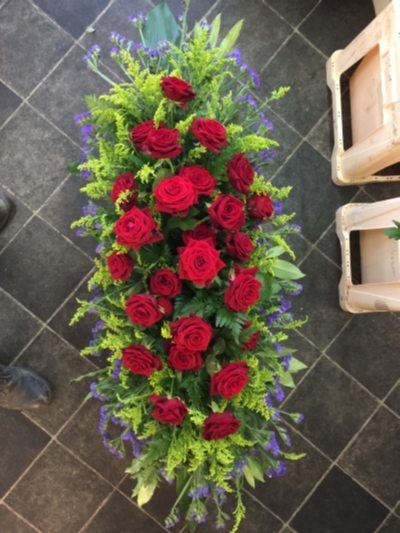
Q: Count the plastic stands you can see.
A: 2